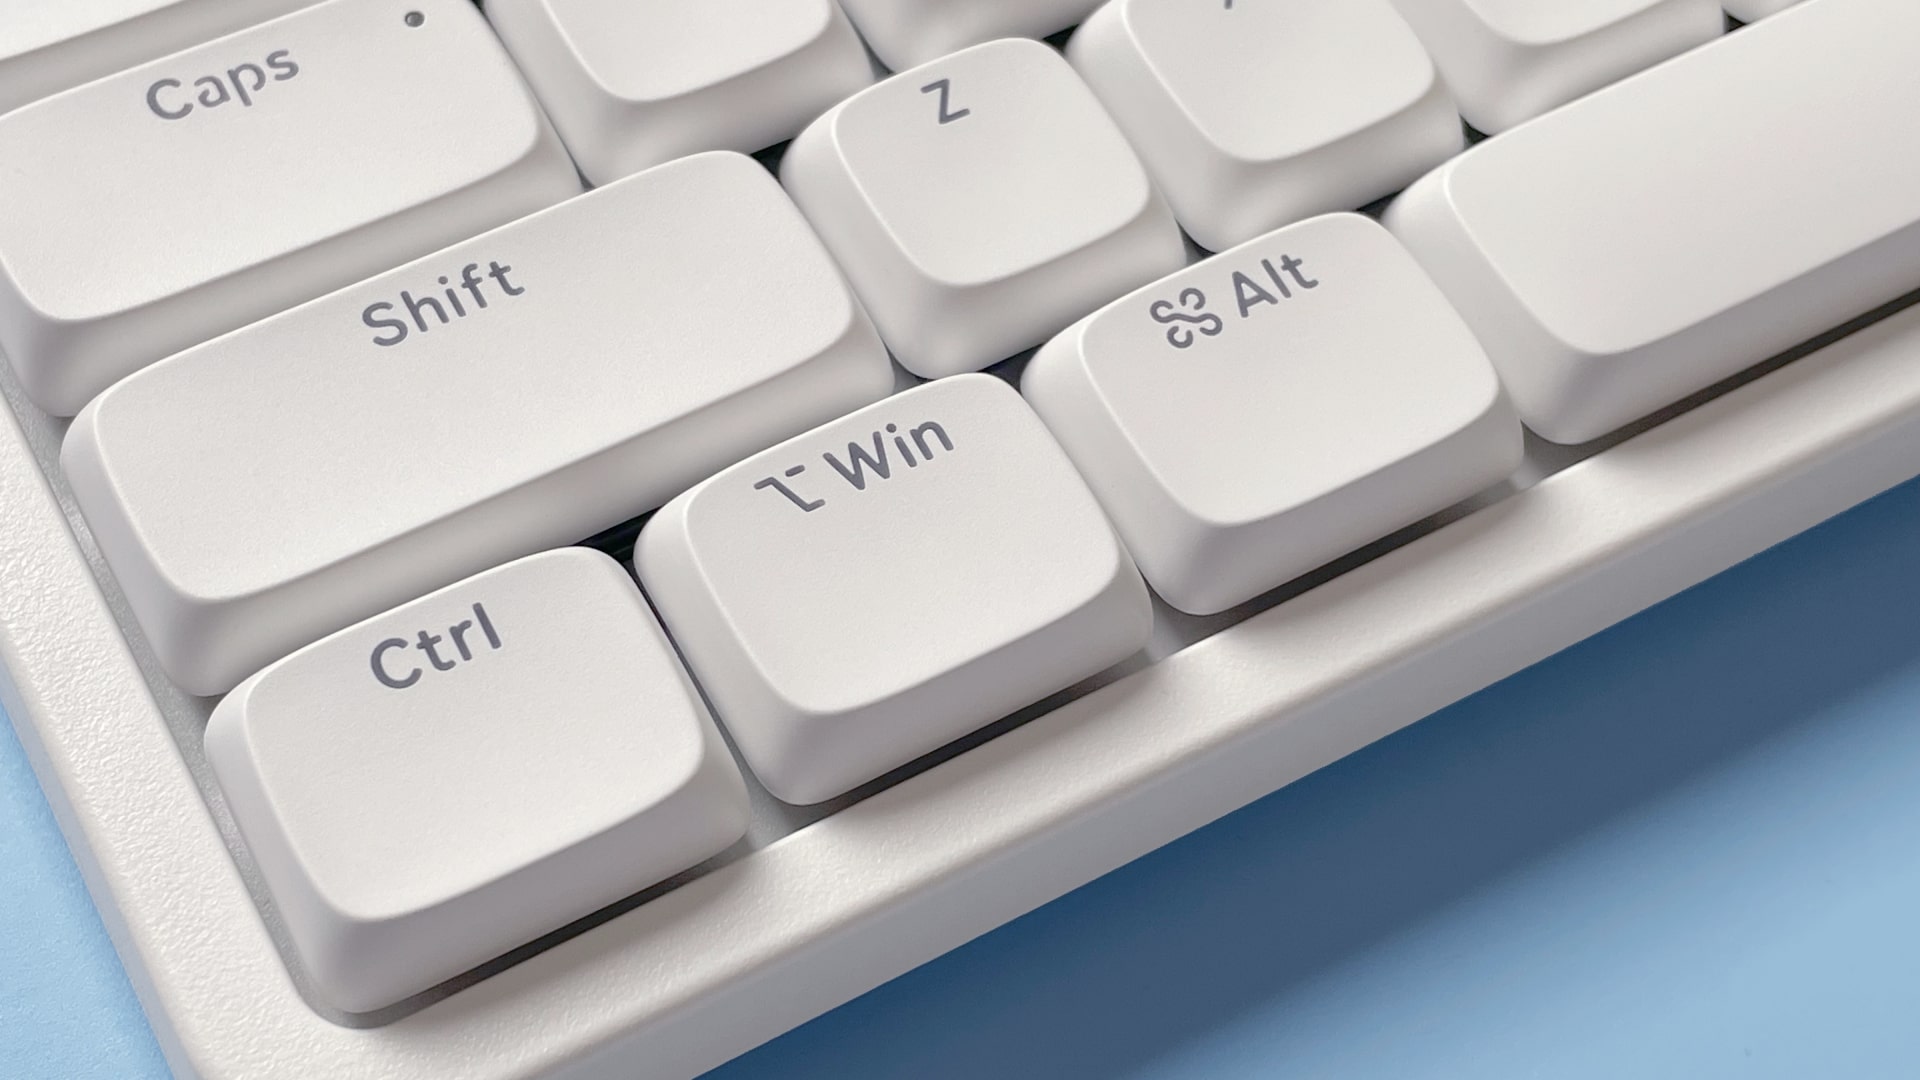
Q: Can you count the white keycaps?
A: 13